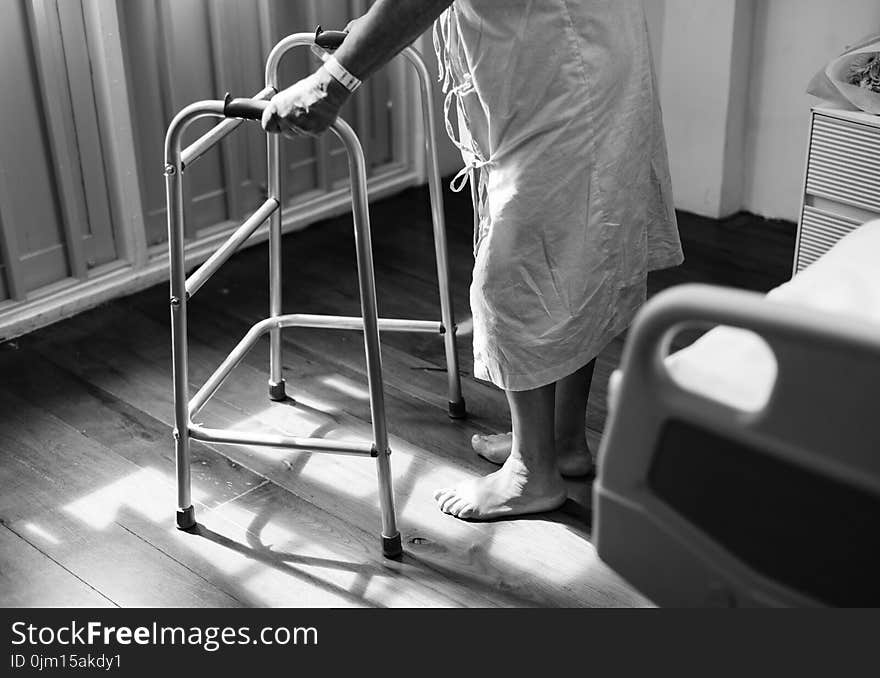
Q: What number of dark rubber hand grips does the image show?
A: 2